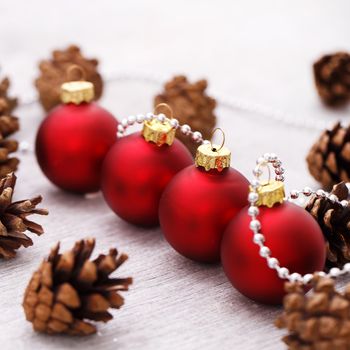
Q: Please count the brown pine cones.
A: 9